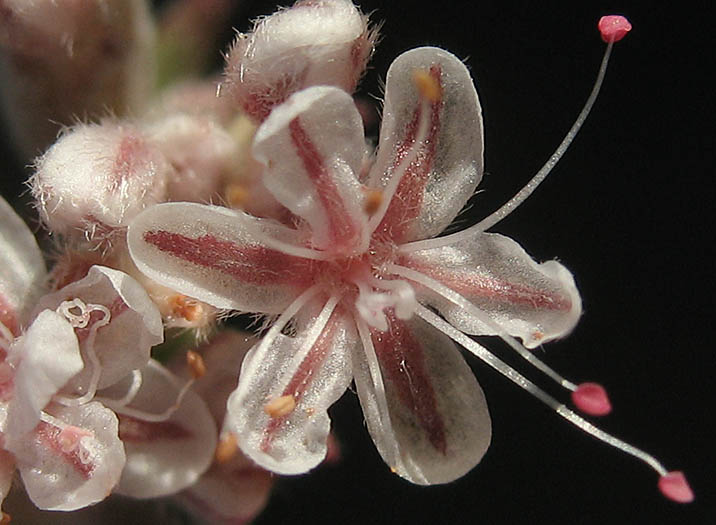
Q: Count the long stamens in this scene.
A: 3